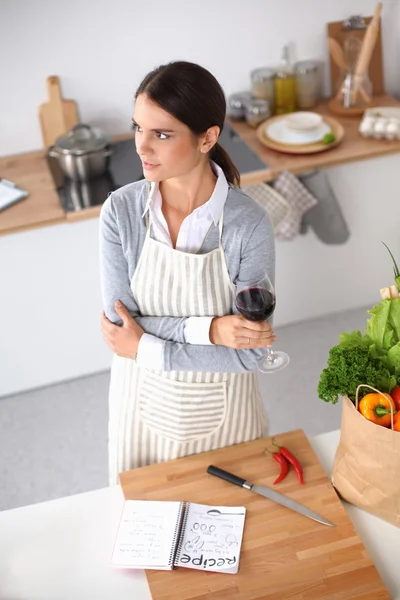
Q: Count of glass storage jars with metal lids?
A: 4